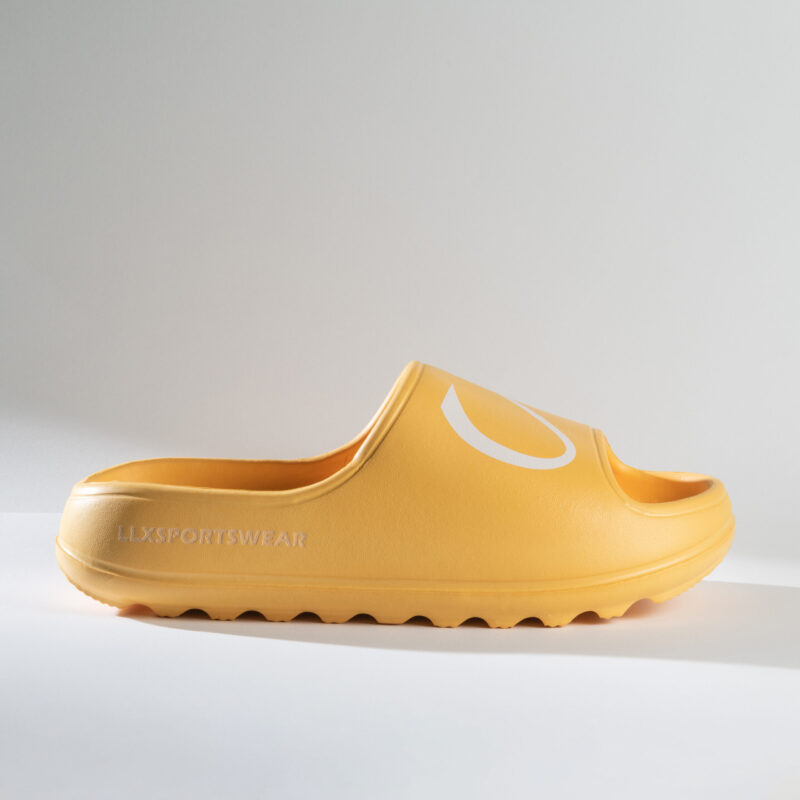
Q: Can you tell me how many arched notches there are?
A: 10